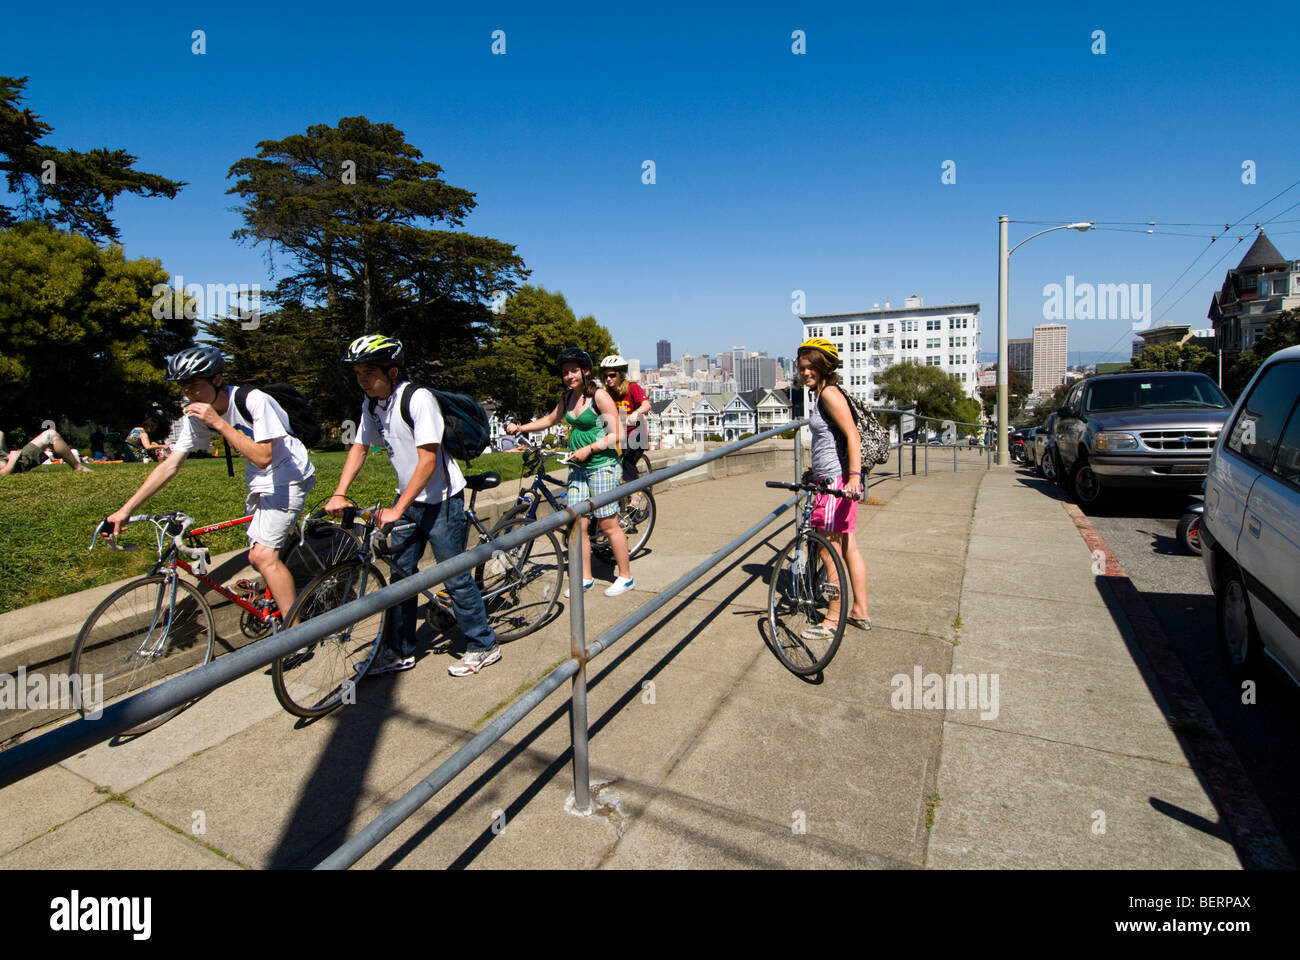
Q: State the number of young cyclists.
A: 5